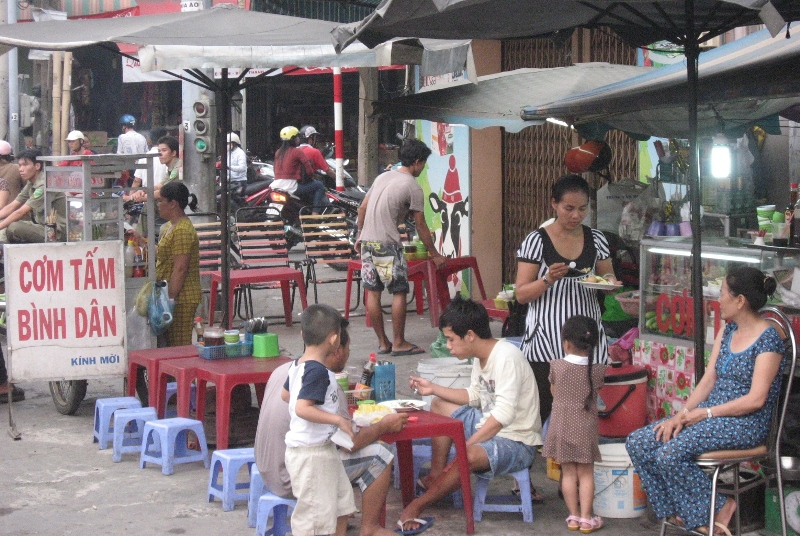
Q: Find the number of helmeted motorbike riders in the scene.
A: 6